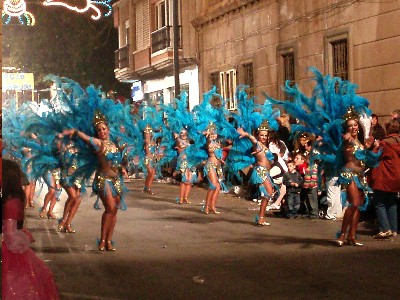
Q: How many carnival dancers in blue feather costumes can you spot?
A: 9